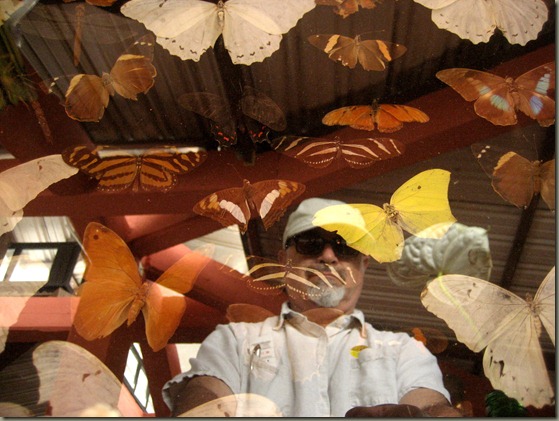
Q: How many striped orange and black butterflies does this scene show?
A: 1